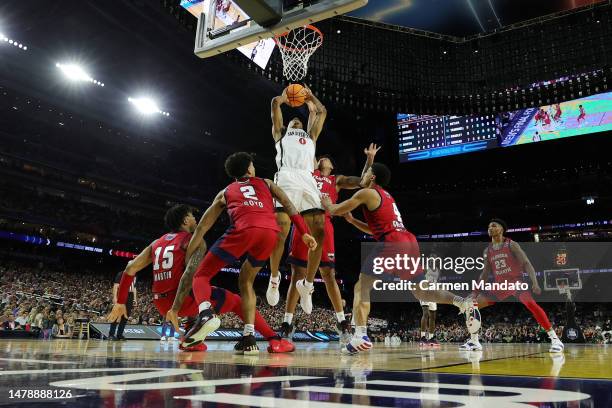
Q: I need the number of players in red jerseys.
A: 5